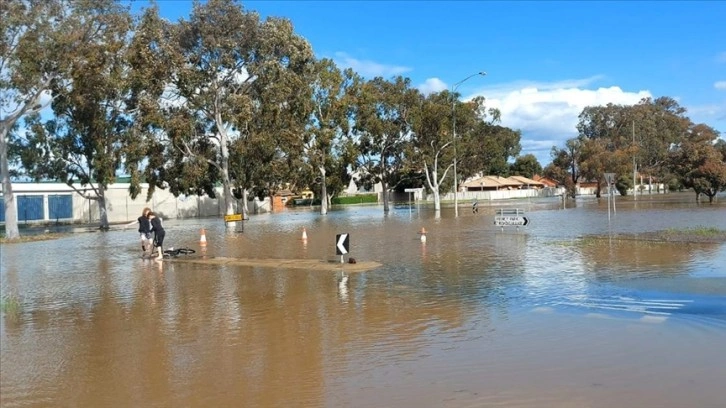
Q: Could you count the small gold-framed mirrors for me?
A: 0